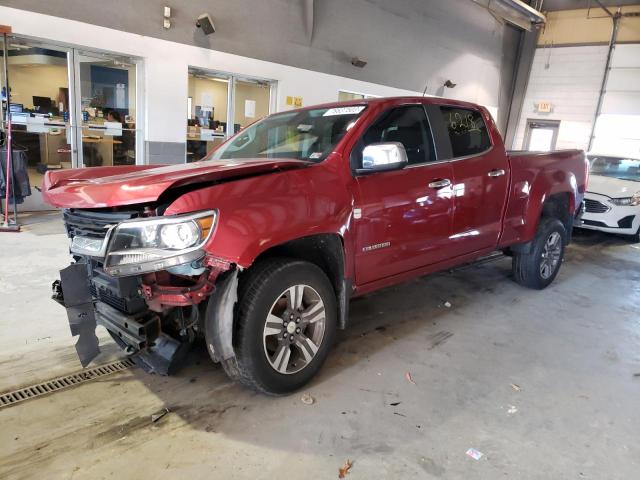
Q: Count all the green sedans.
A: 0